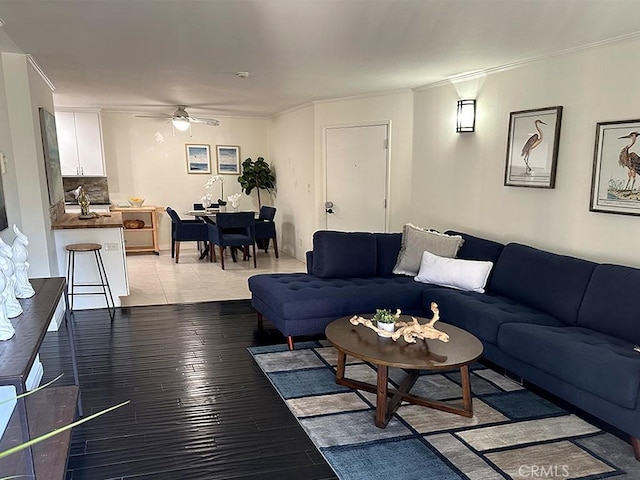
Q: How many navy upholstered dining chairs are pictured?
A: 4